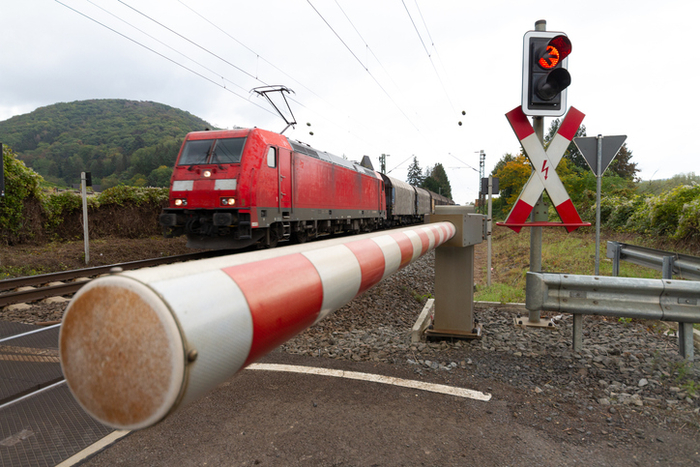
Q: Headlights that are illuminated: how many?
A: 3